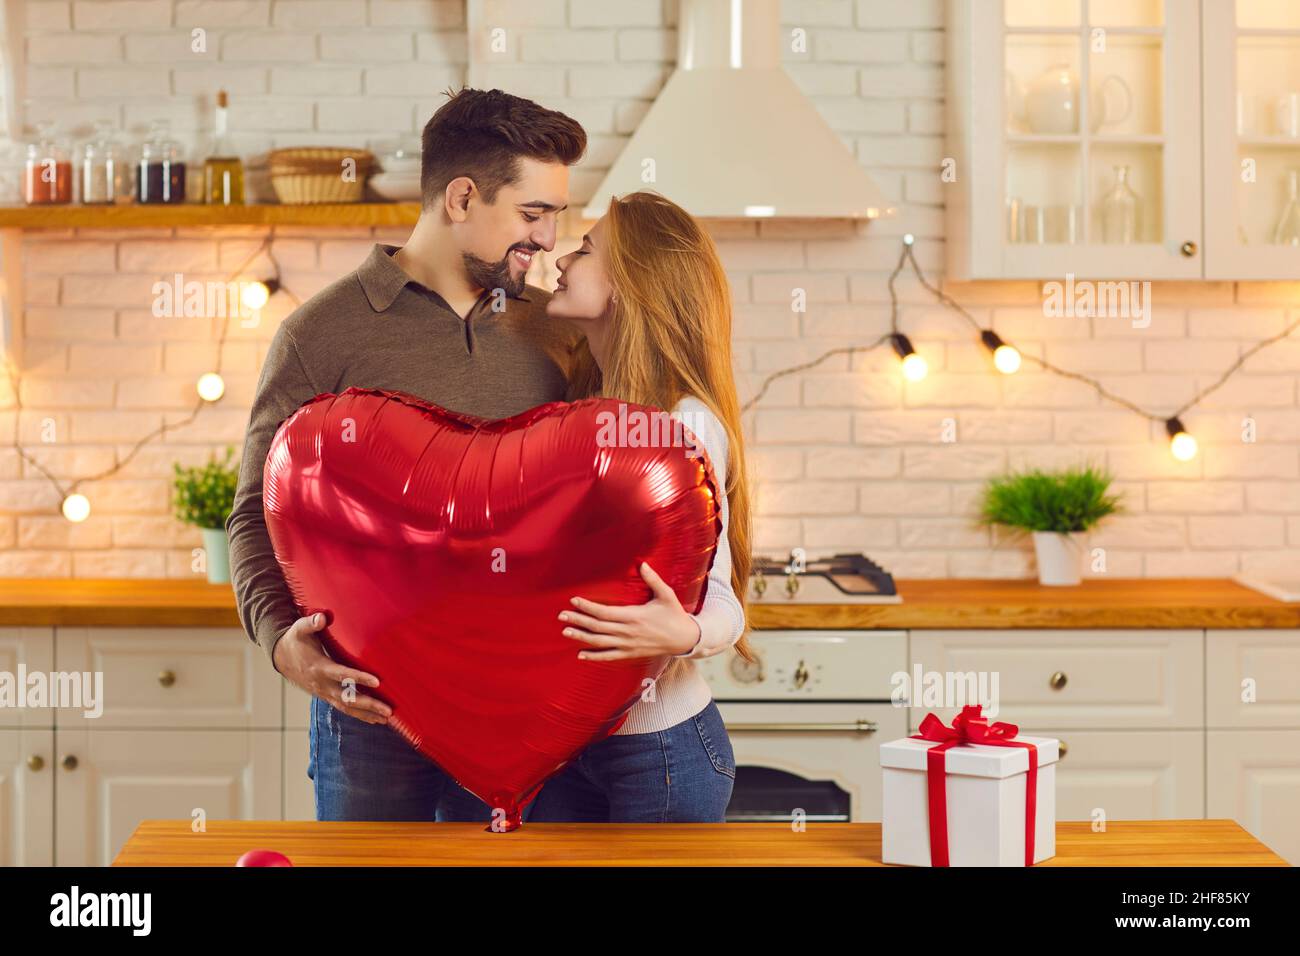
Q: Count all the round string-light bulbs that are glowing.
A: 6